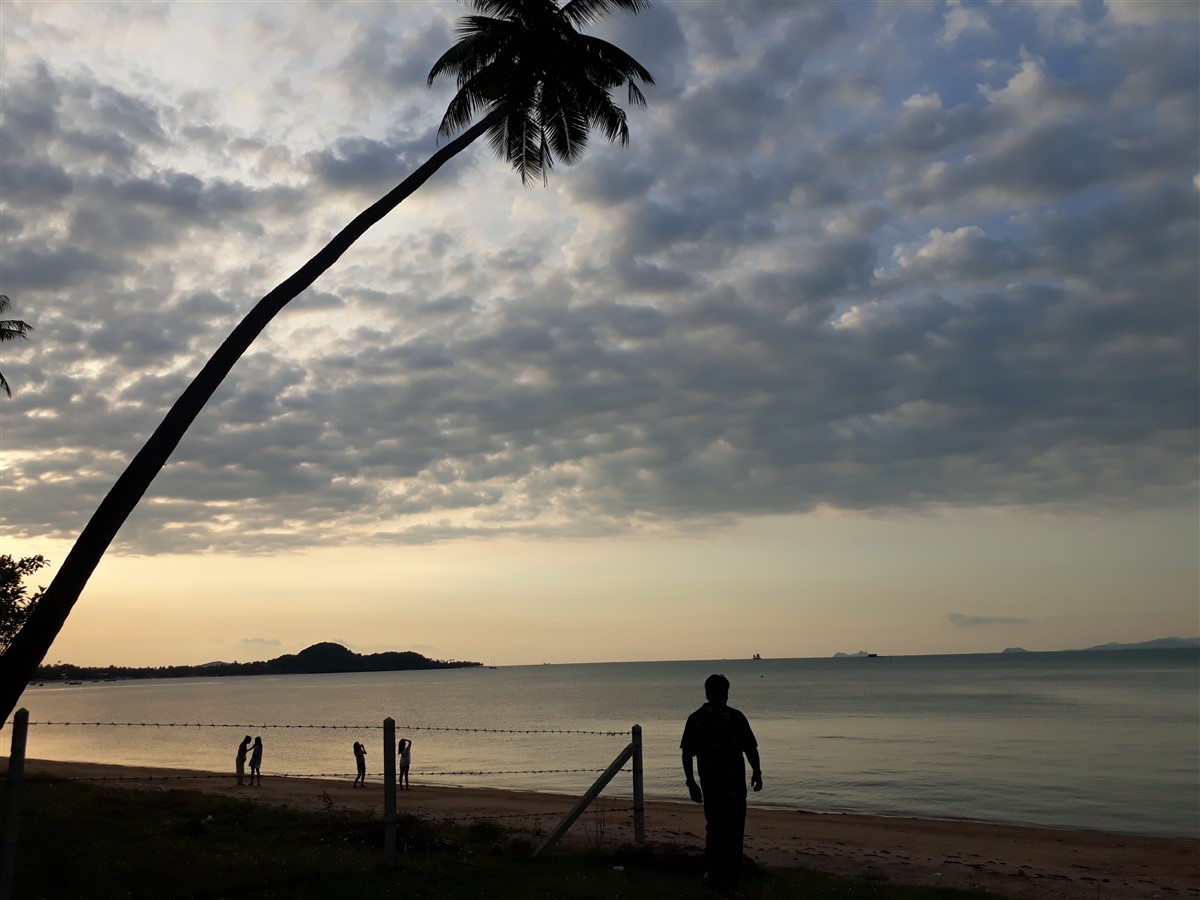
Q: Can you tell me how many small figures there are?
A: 4